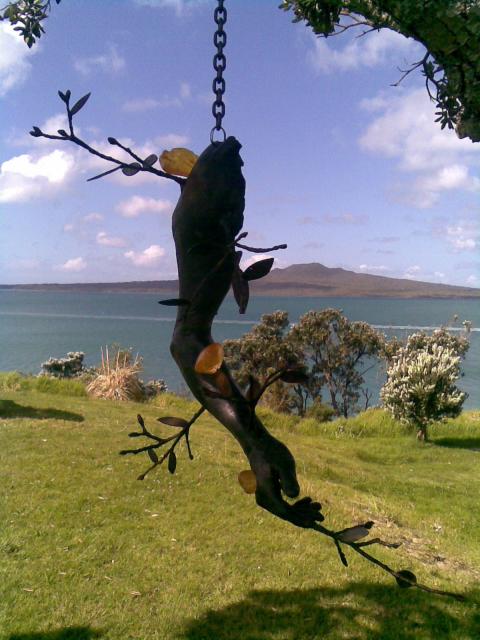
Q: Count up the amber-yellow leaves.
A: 3